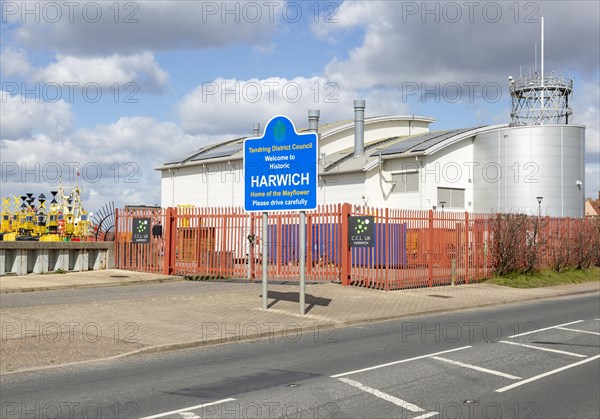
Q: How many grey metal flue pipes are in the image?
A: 3